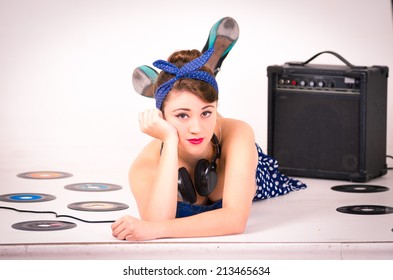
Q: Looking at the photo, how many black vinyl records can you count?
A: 7